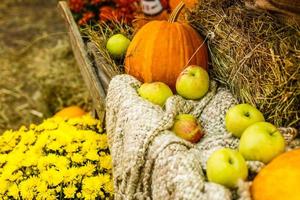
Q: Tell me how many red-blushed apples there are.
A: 1